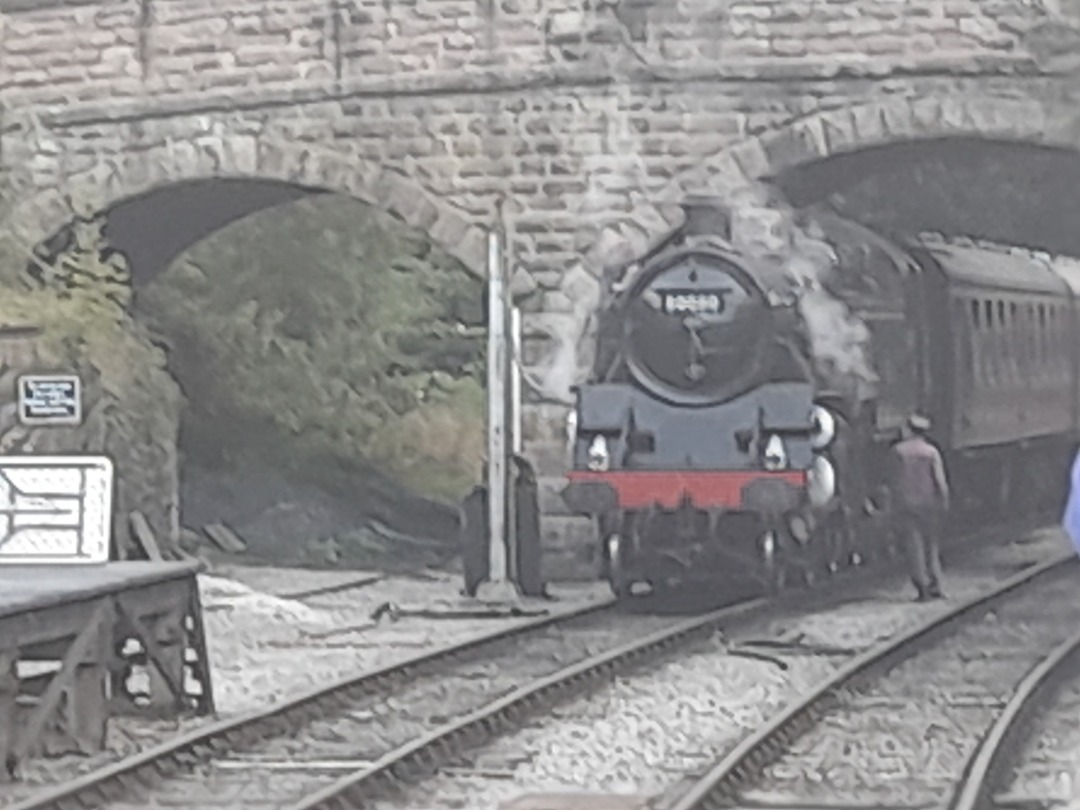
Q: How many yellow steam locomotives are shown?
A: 0